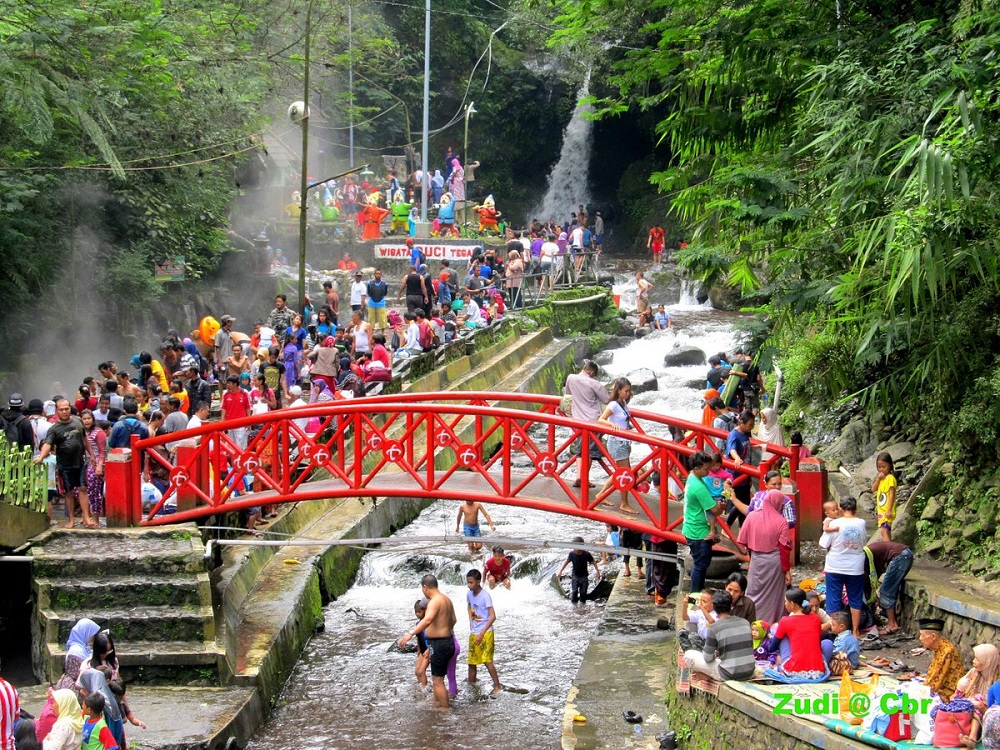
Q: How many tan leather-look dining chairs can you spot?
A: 0